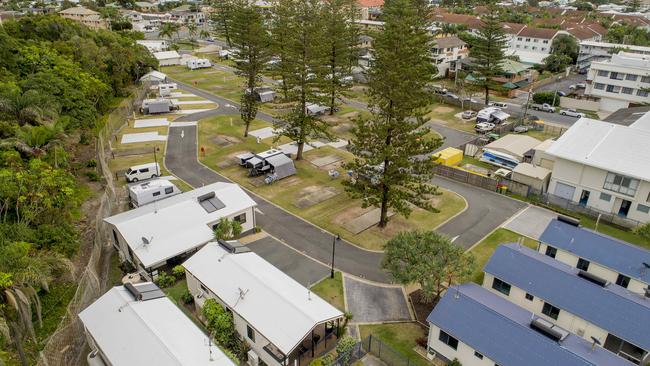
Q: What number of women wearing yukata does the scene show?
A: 0